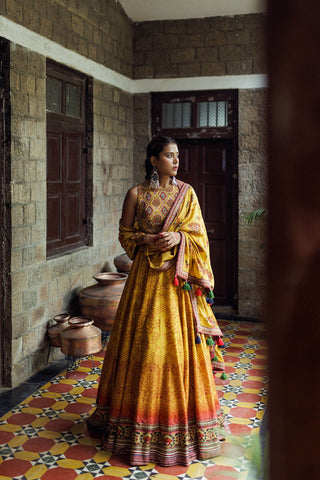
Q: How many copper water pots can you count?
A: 4